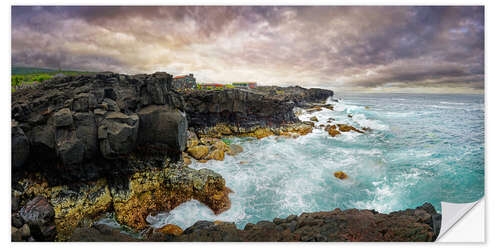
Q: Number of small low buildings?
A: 3